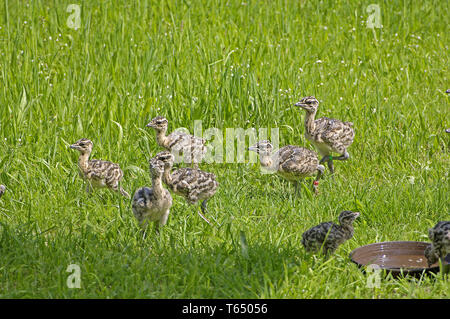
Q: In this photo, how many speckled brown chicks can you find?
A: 8